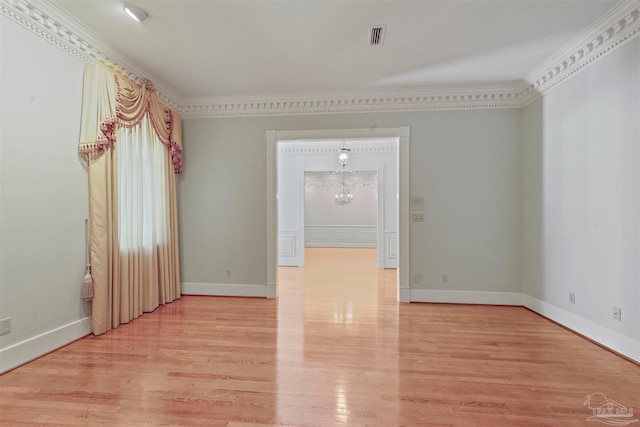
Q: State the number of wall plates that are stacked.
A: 2